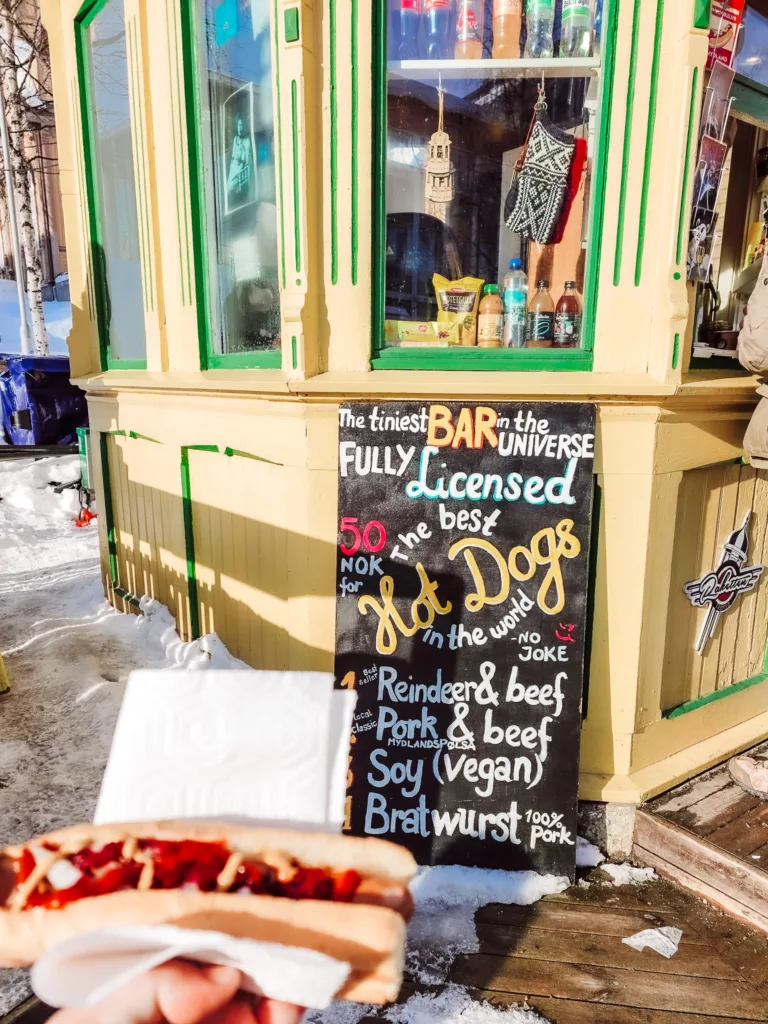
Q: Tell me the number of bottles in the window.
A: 10